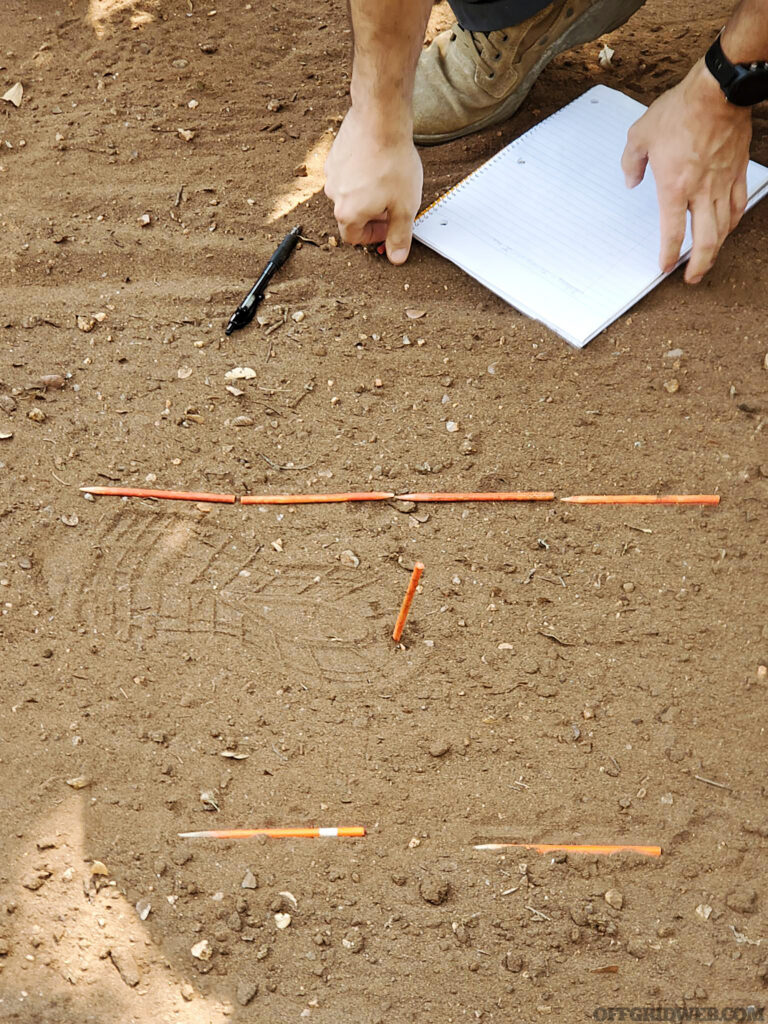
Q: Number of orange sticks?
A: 7